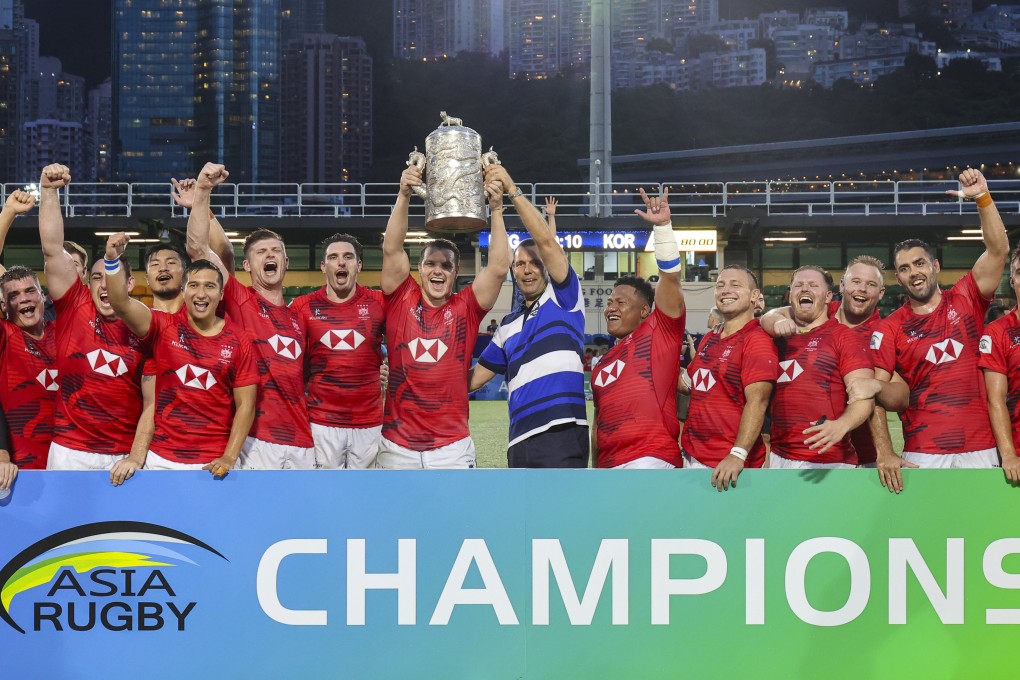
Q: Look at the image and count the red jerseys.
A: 13